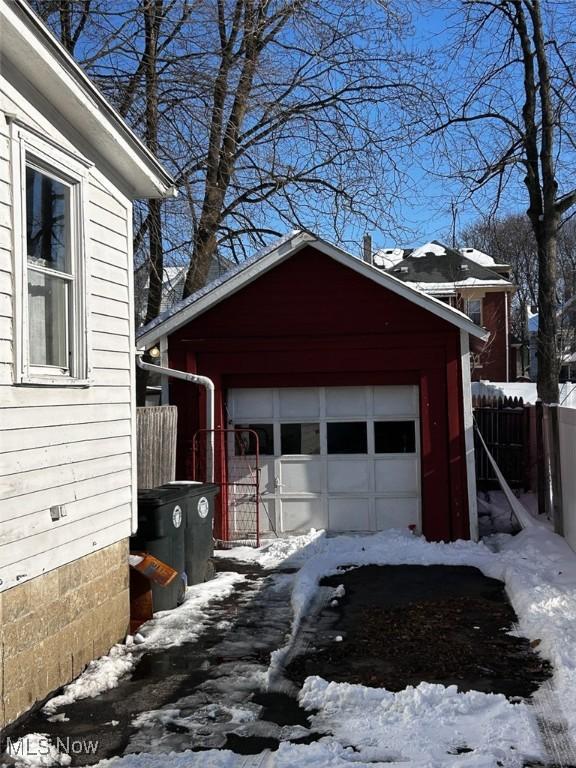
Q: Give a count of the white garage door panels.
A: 12